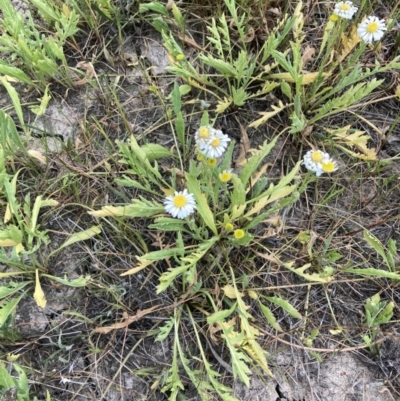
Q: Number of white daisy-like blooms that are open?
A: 7